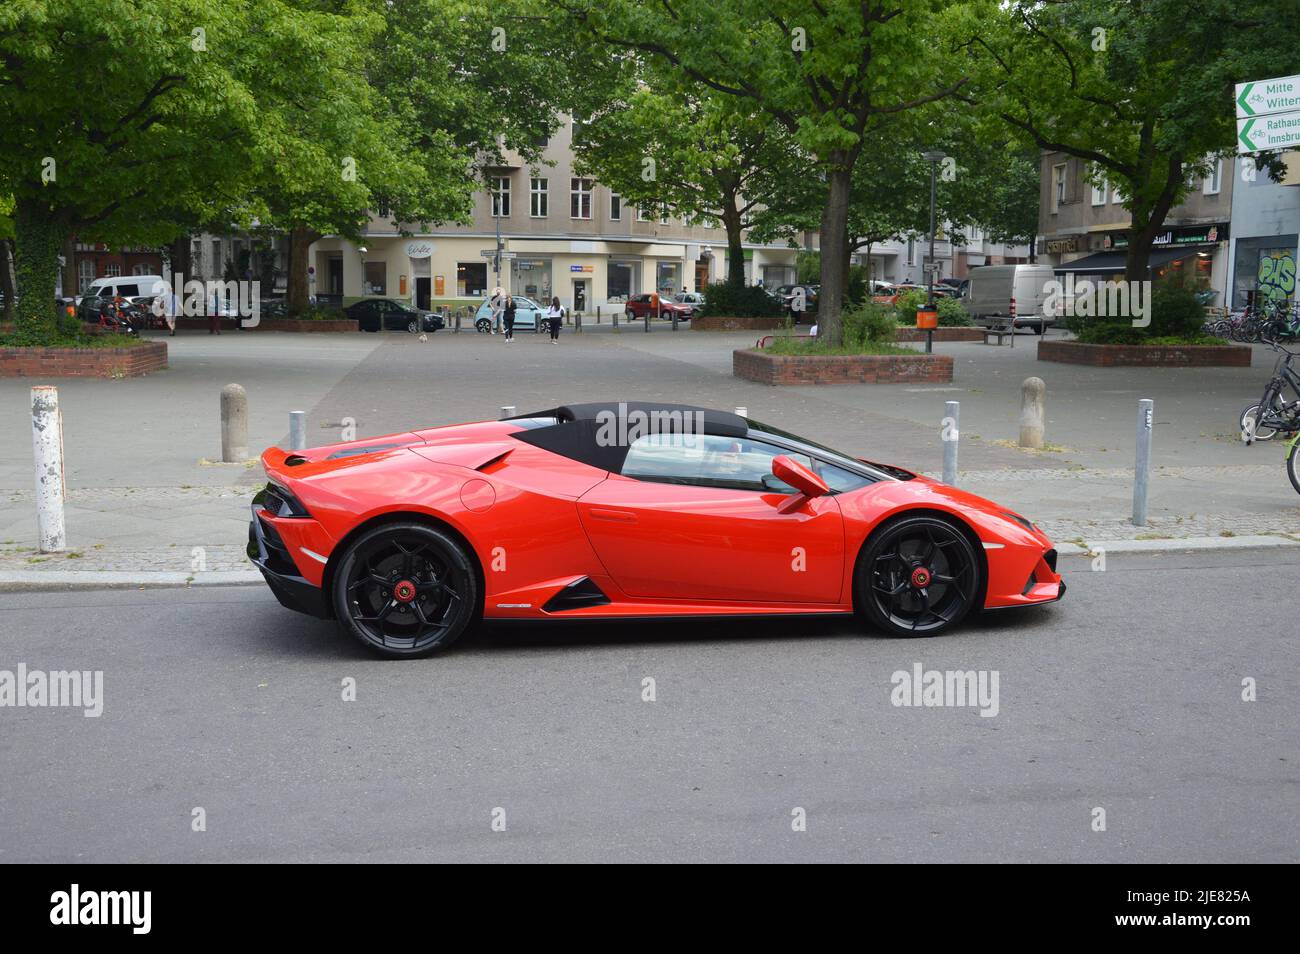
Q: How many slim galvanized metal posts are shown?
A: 5